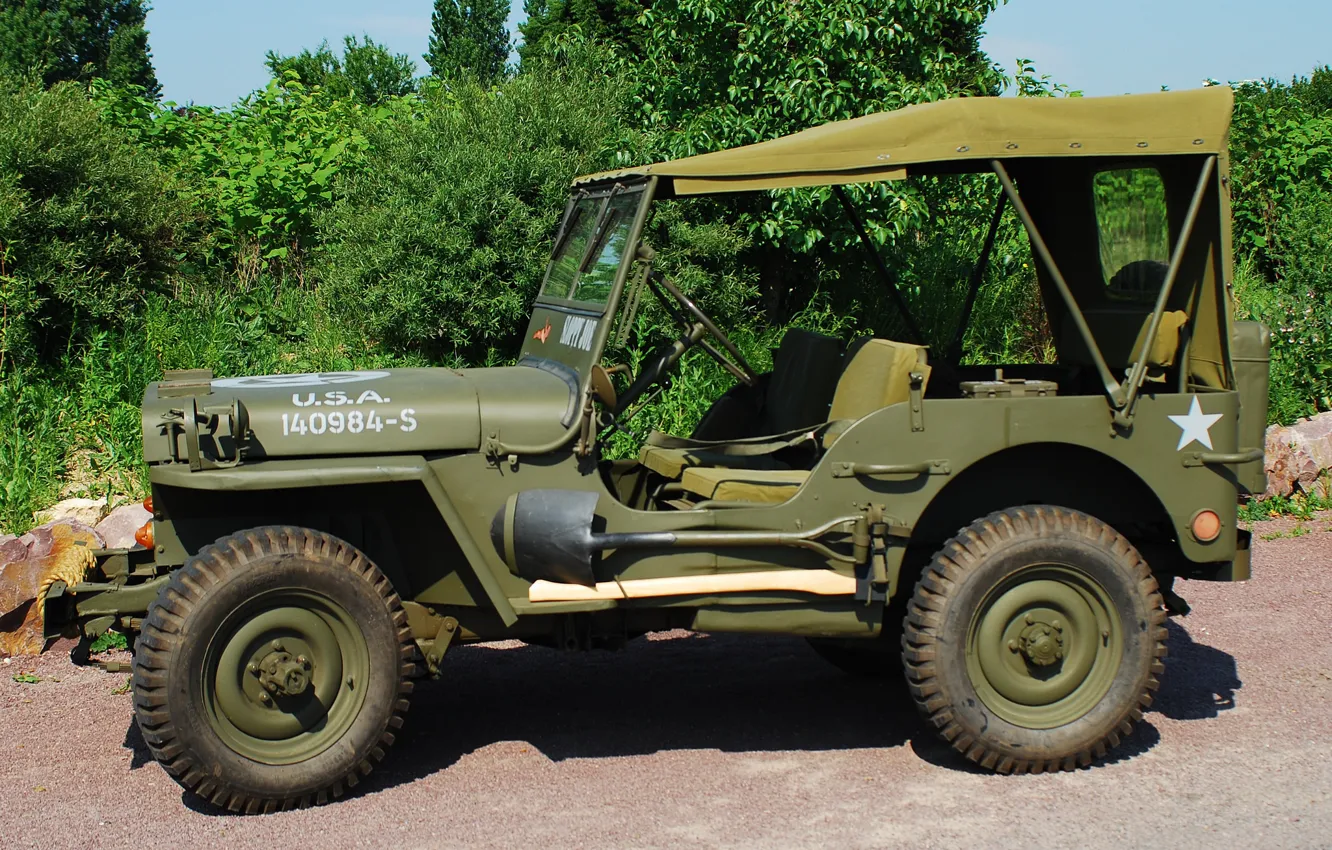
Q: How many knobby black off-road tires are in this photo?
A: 2